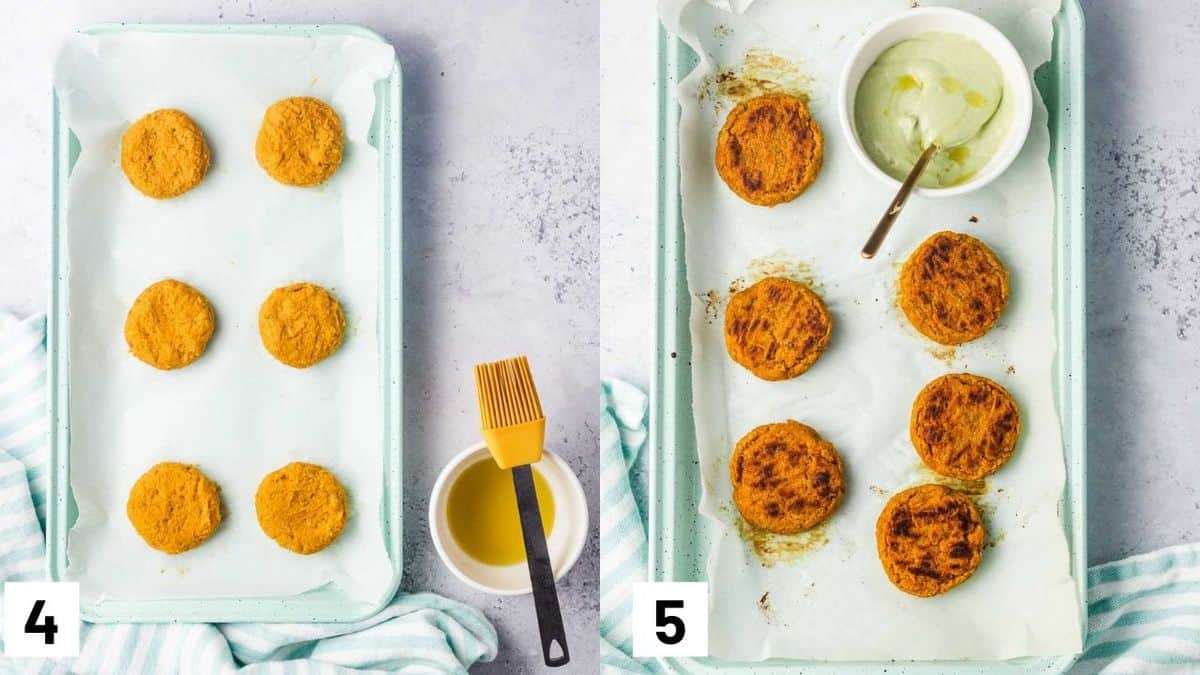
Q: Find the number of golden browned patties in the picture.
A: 6